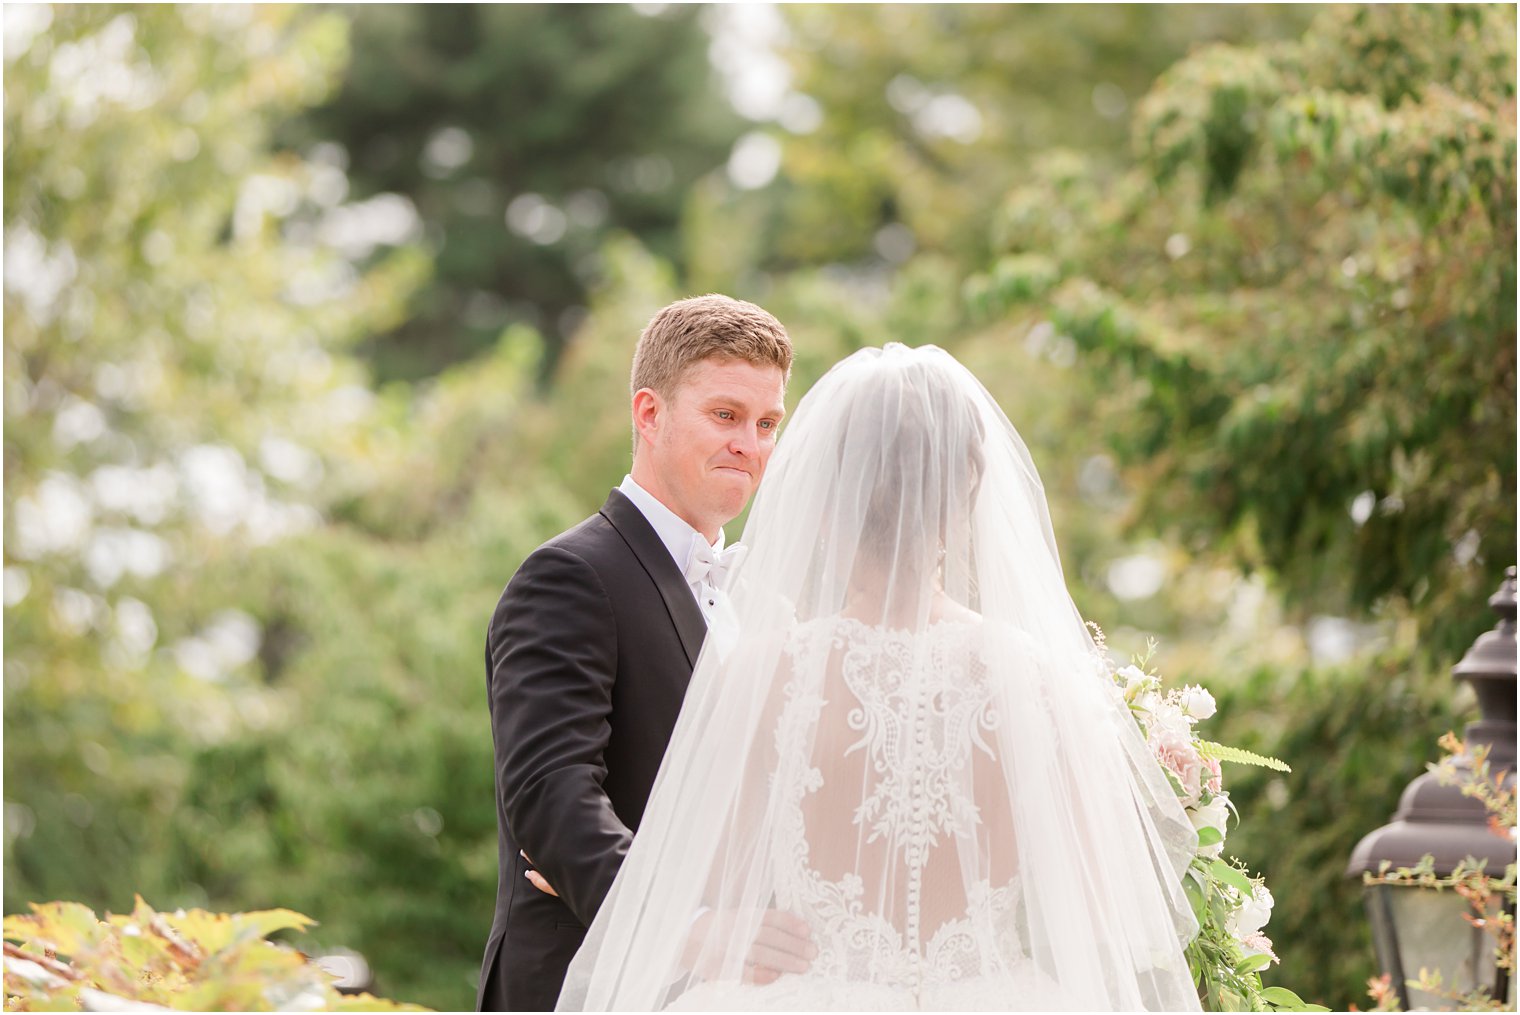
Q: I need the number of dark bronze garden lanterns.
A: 1